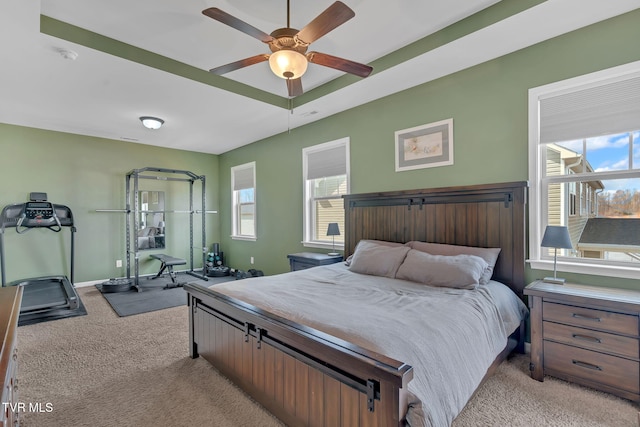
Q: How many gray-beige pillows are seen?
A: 4